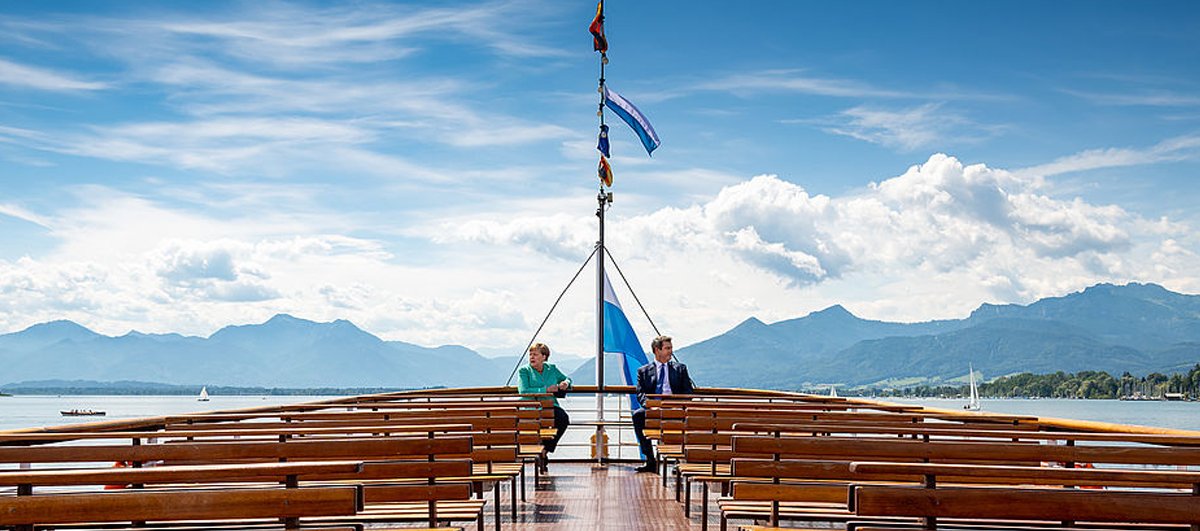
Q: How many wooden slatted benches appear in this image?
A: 10